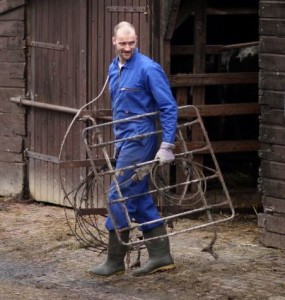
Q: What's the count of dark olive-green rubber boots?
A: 2